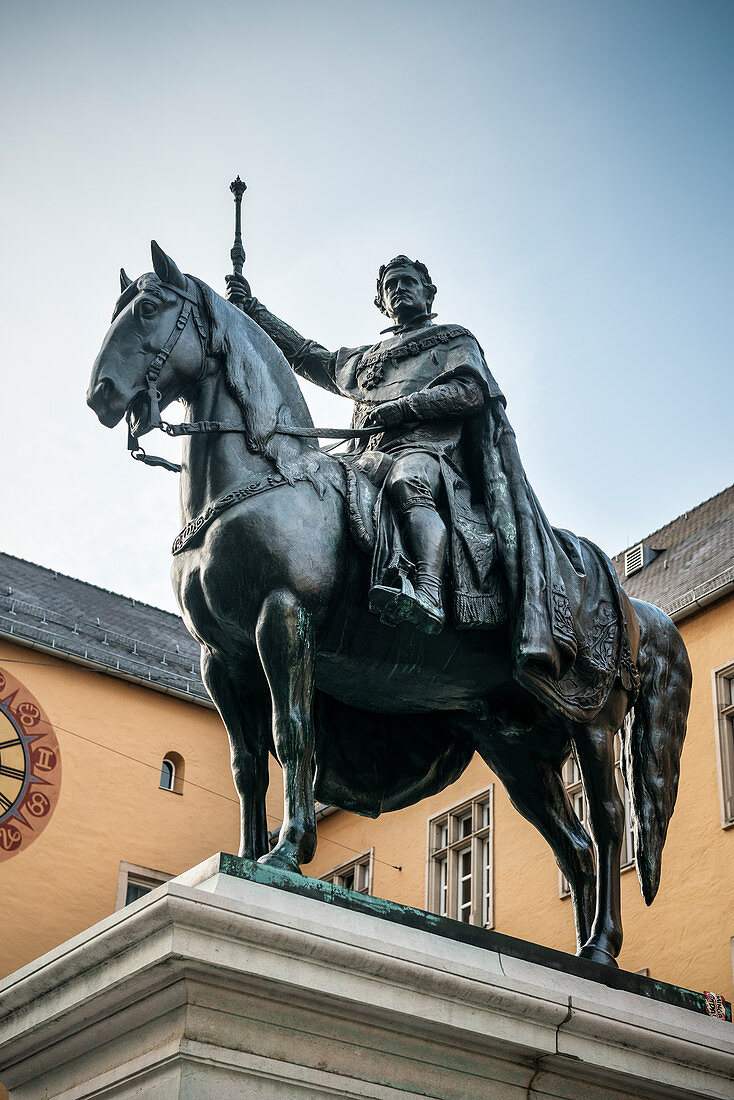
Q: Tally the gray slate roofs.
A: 2